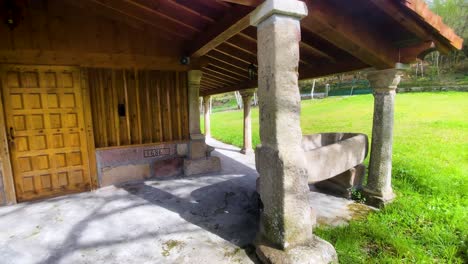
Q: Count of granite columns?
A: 5